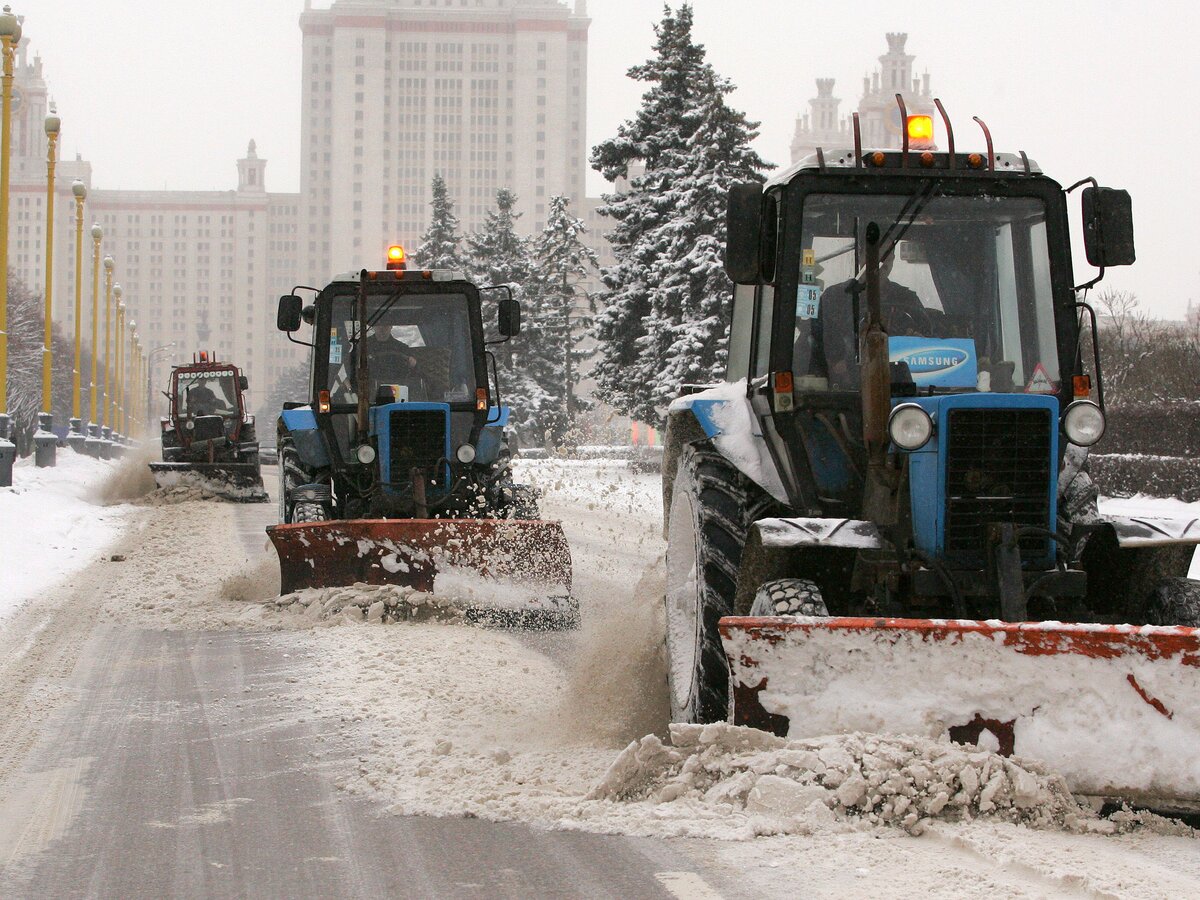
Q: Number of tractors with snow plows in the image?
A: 3